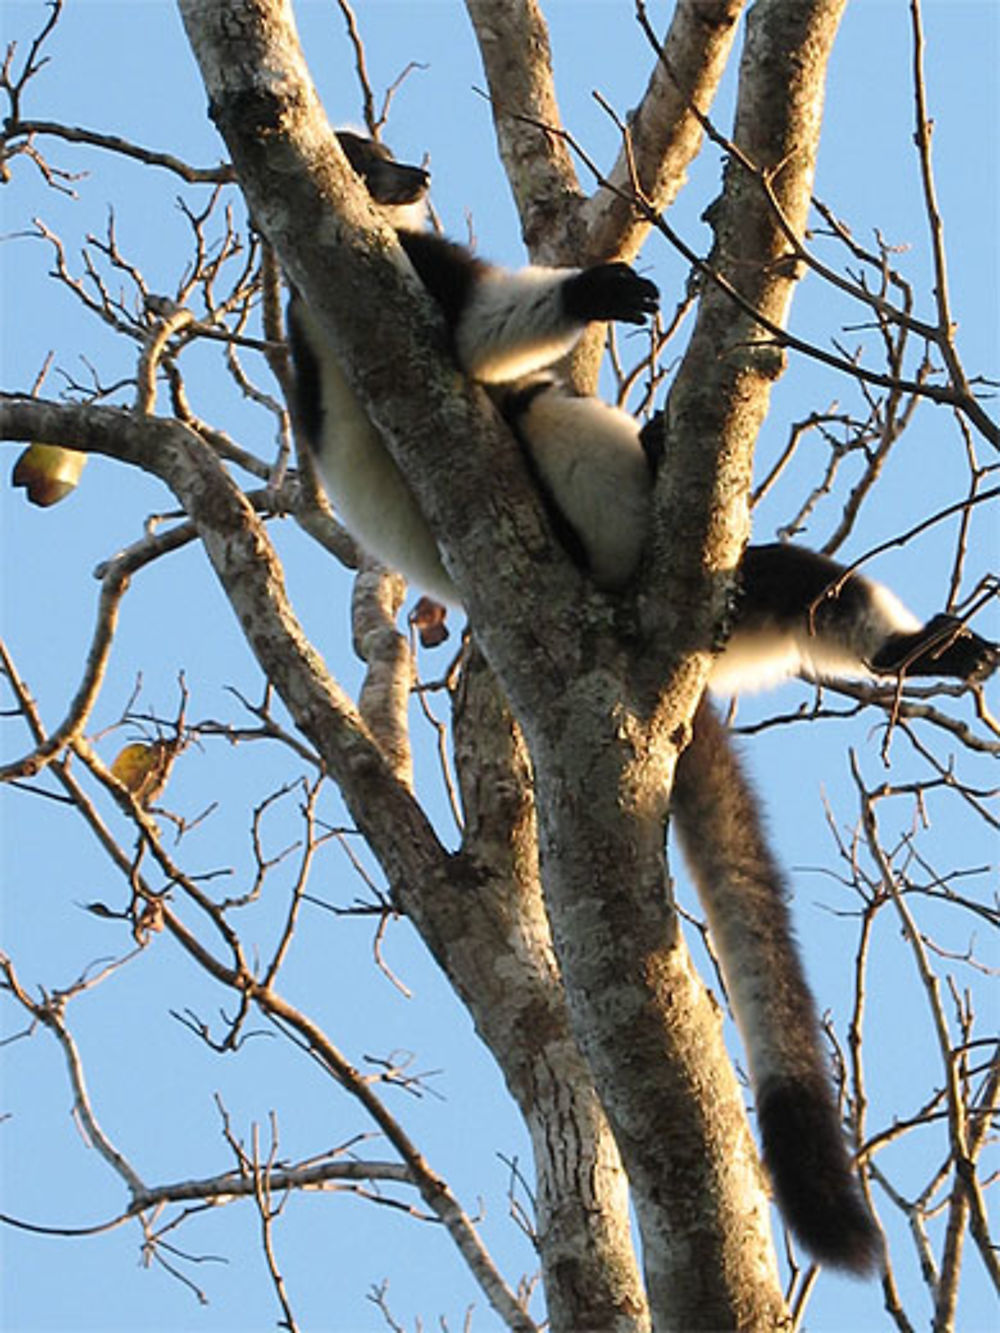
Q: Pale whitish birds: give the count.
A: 0